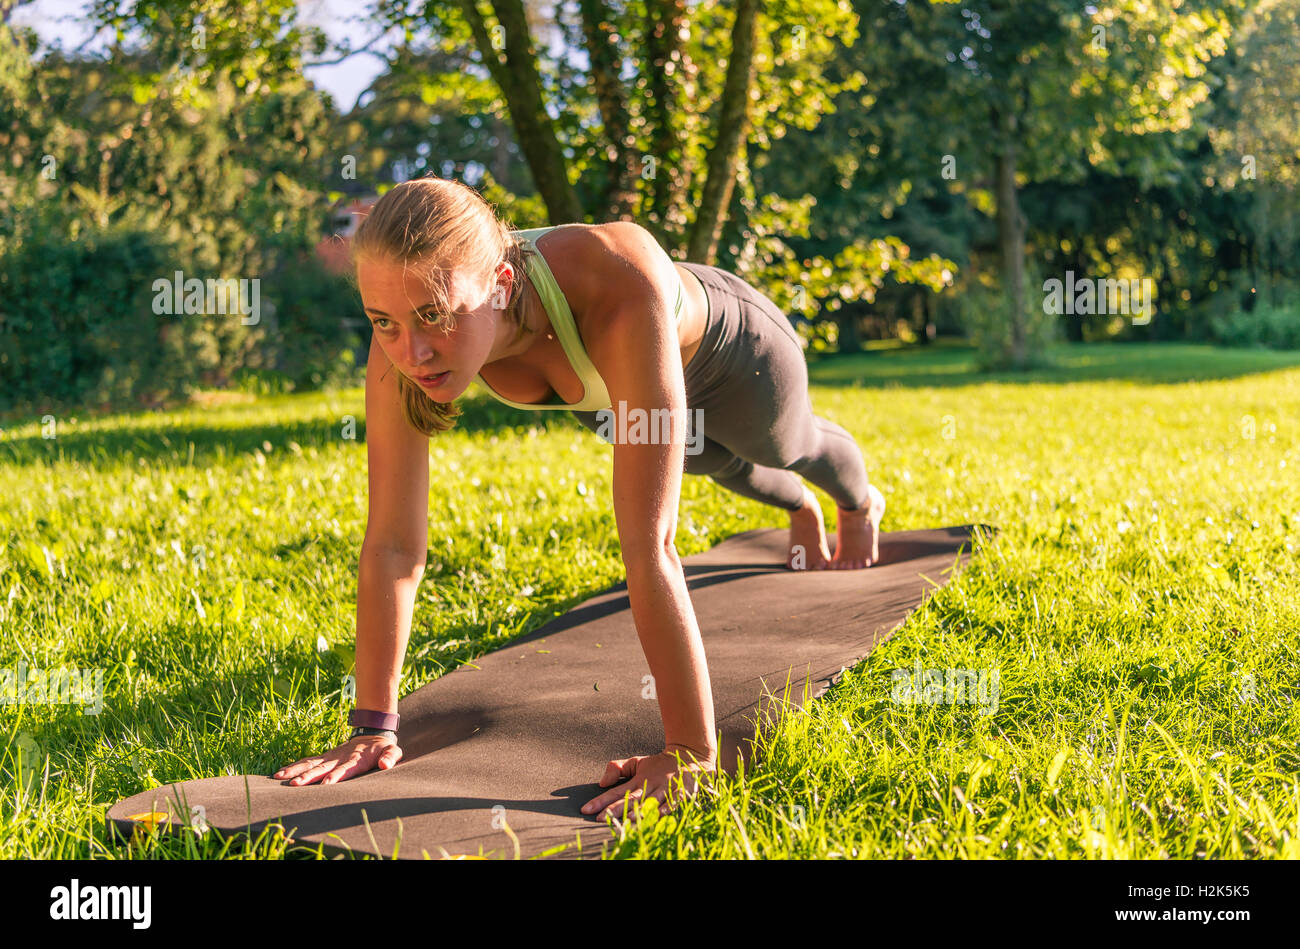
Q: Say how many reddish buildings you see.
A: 1